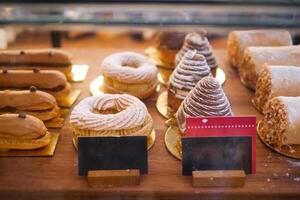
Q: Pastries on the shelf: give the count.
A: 14